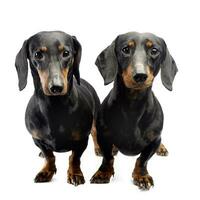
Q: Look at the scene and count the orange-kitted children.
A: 0